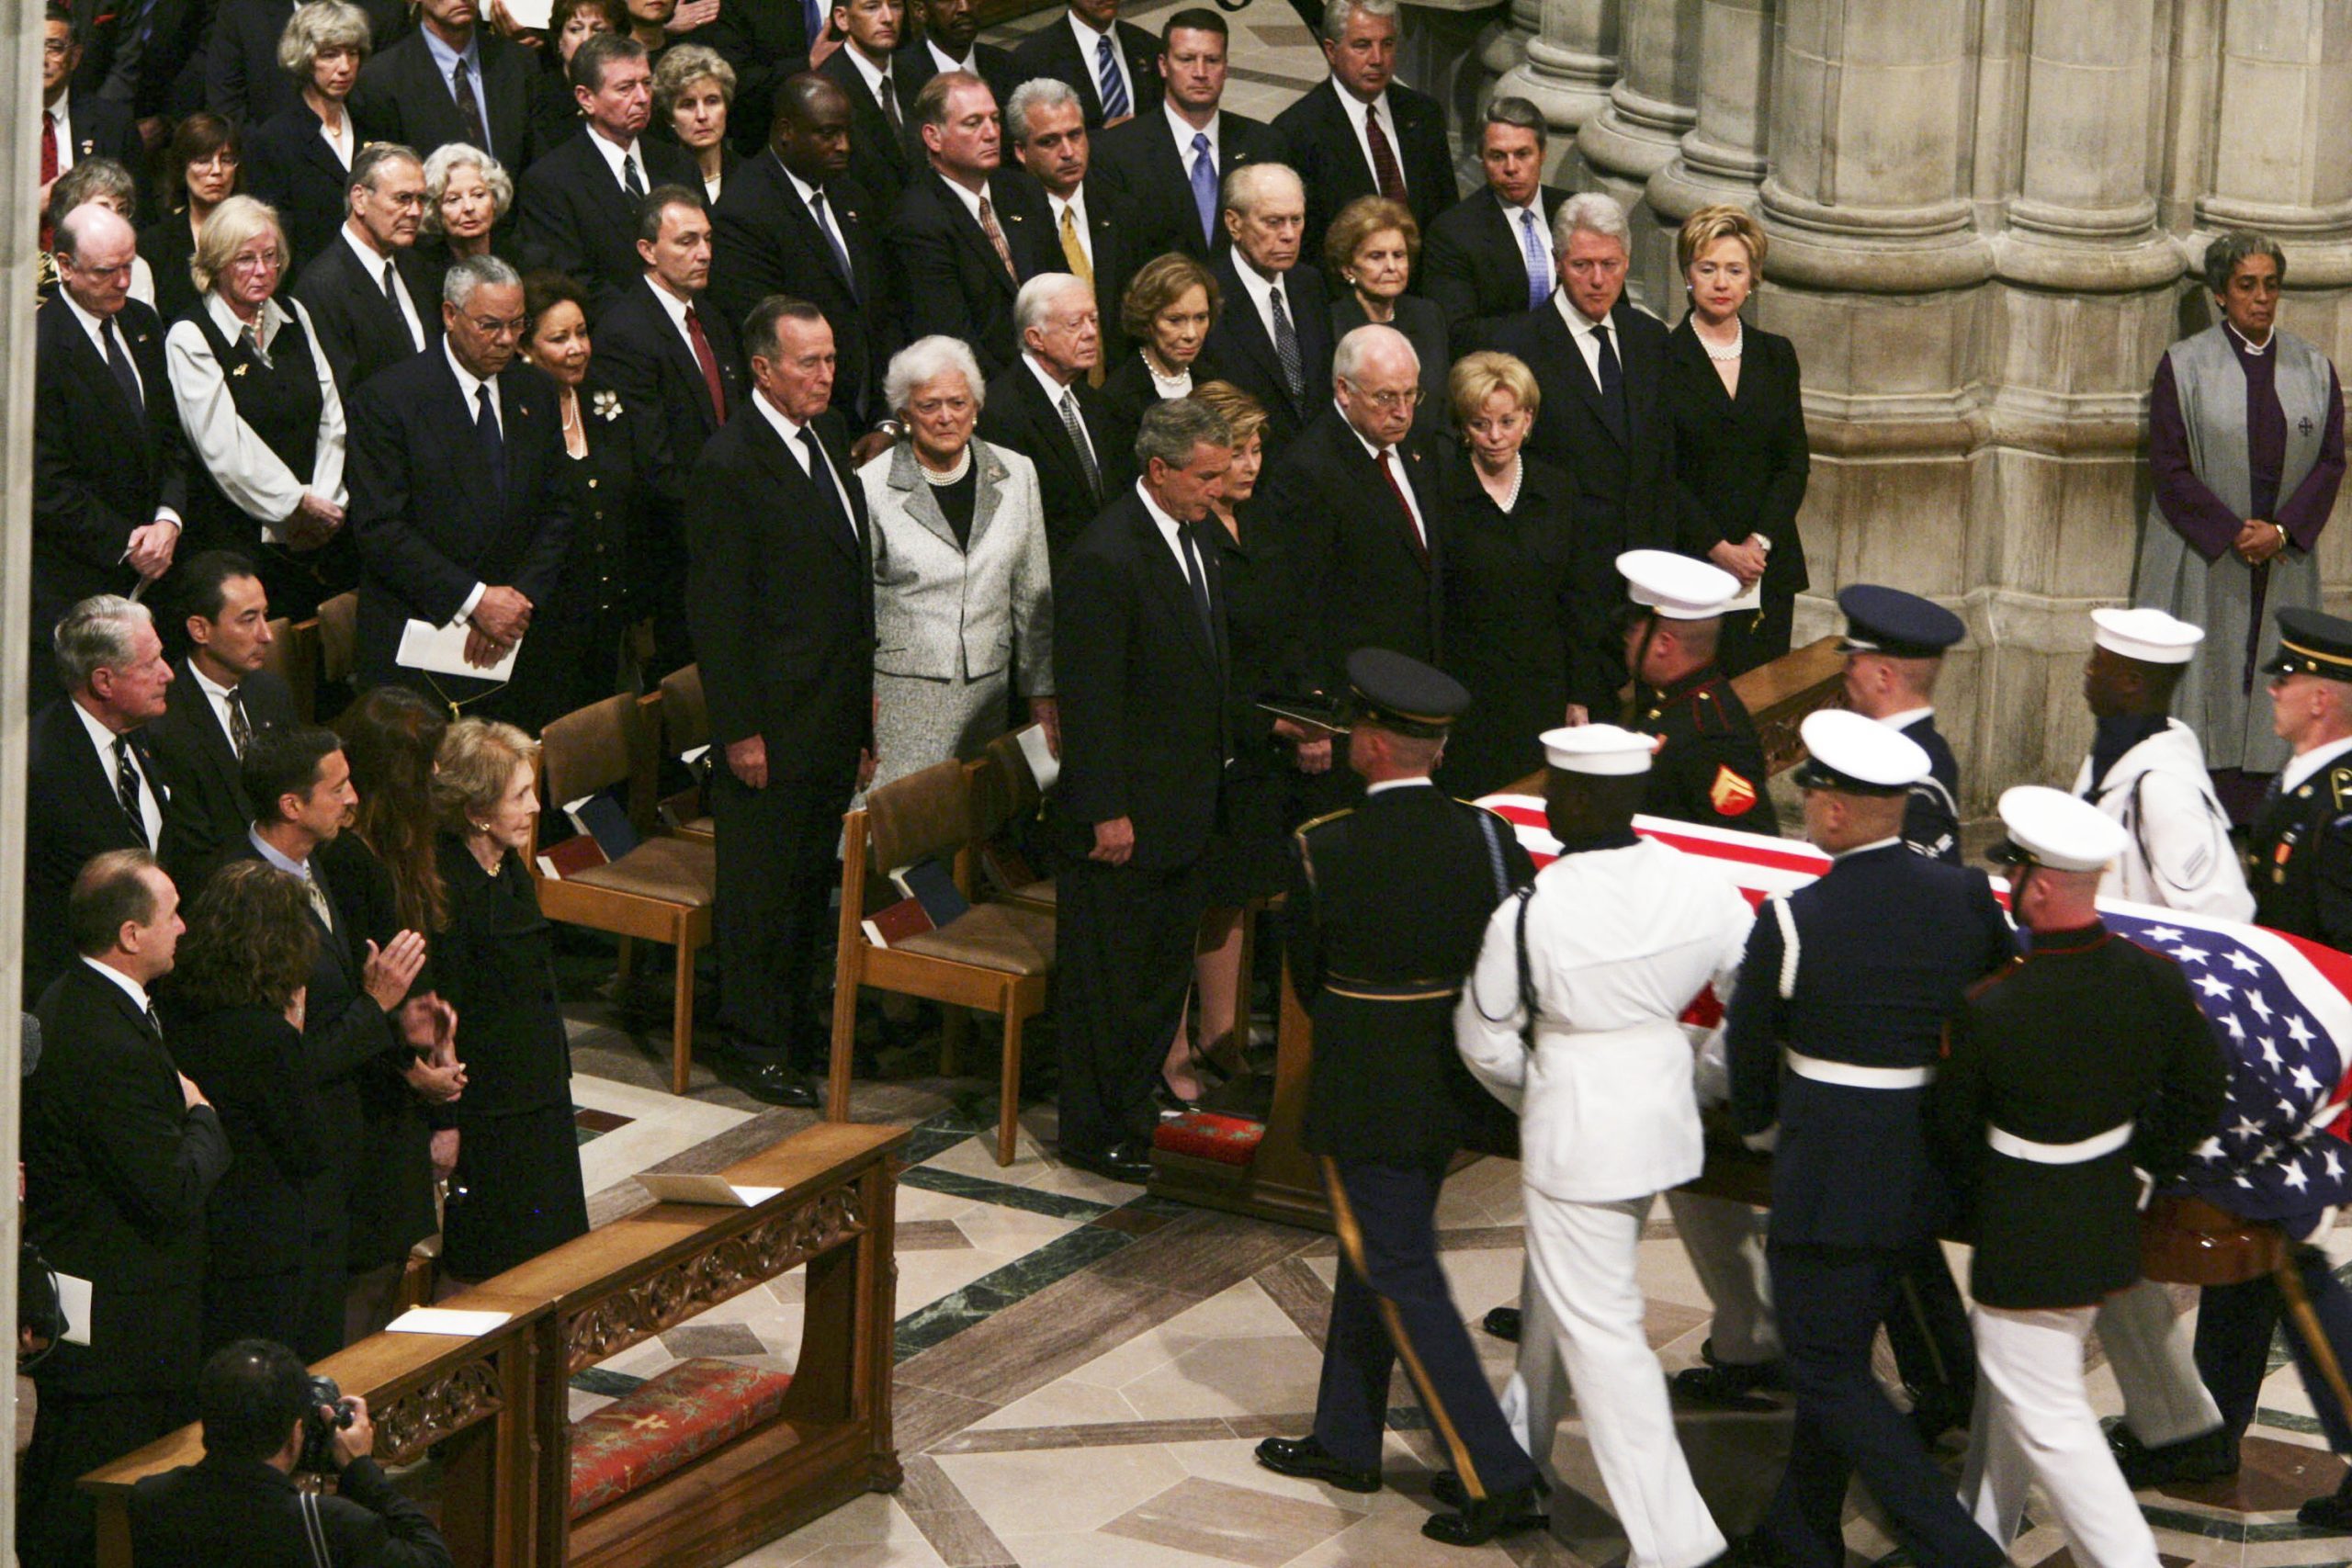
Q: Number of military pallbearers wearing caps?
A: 8